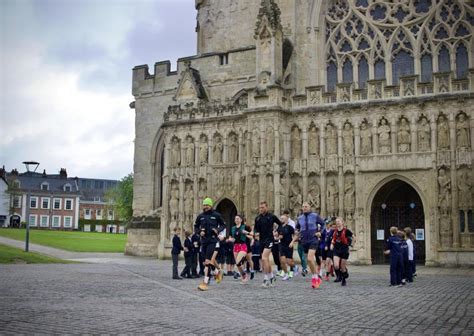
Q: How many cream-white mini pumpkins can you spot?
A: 0